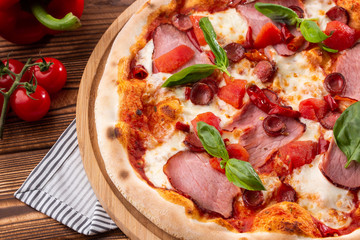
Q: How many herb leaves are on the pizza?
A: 7